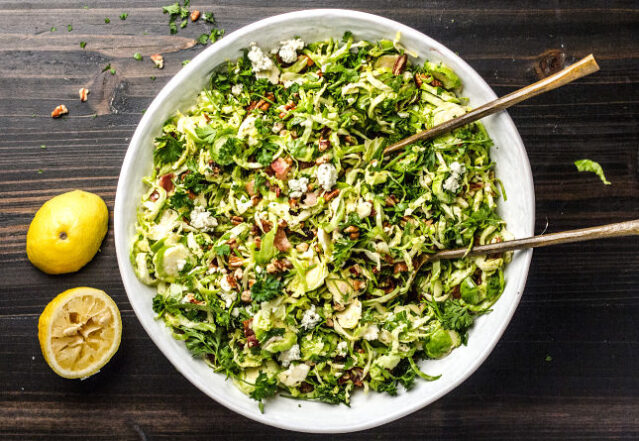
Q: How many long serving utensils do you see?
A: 2